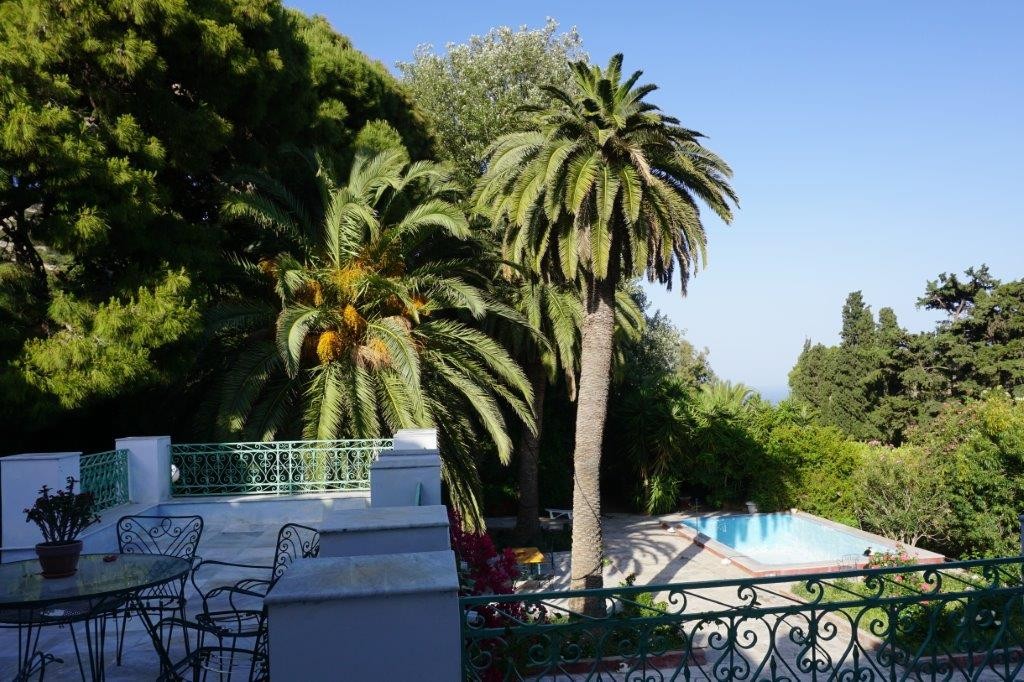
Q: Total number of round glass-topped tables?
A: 1